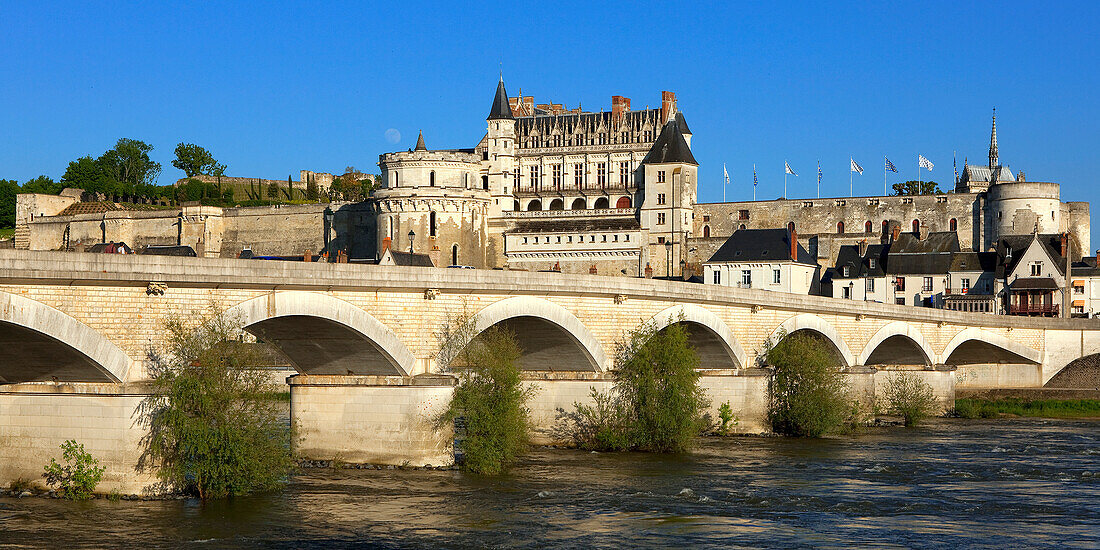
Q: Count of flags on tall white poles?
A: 8